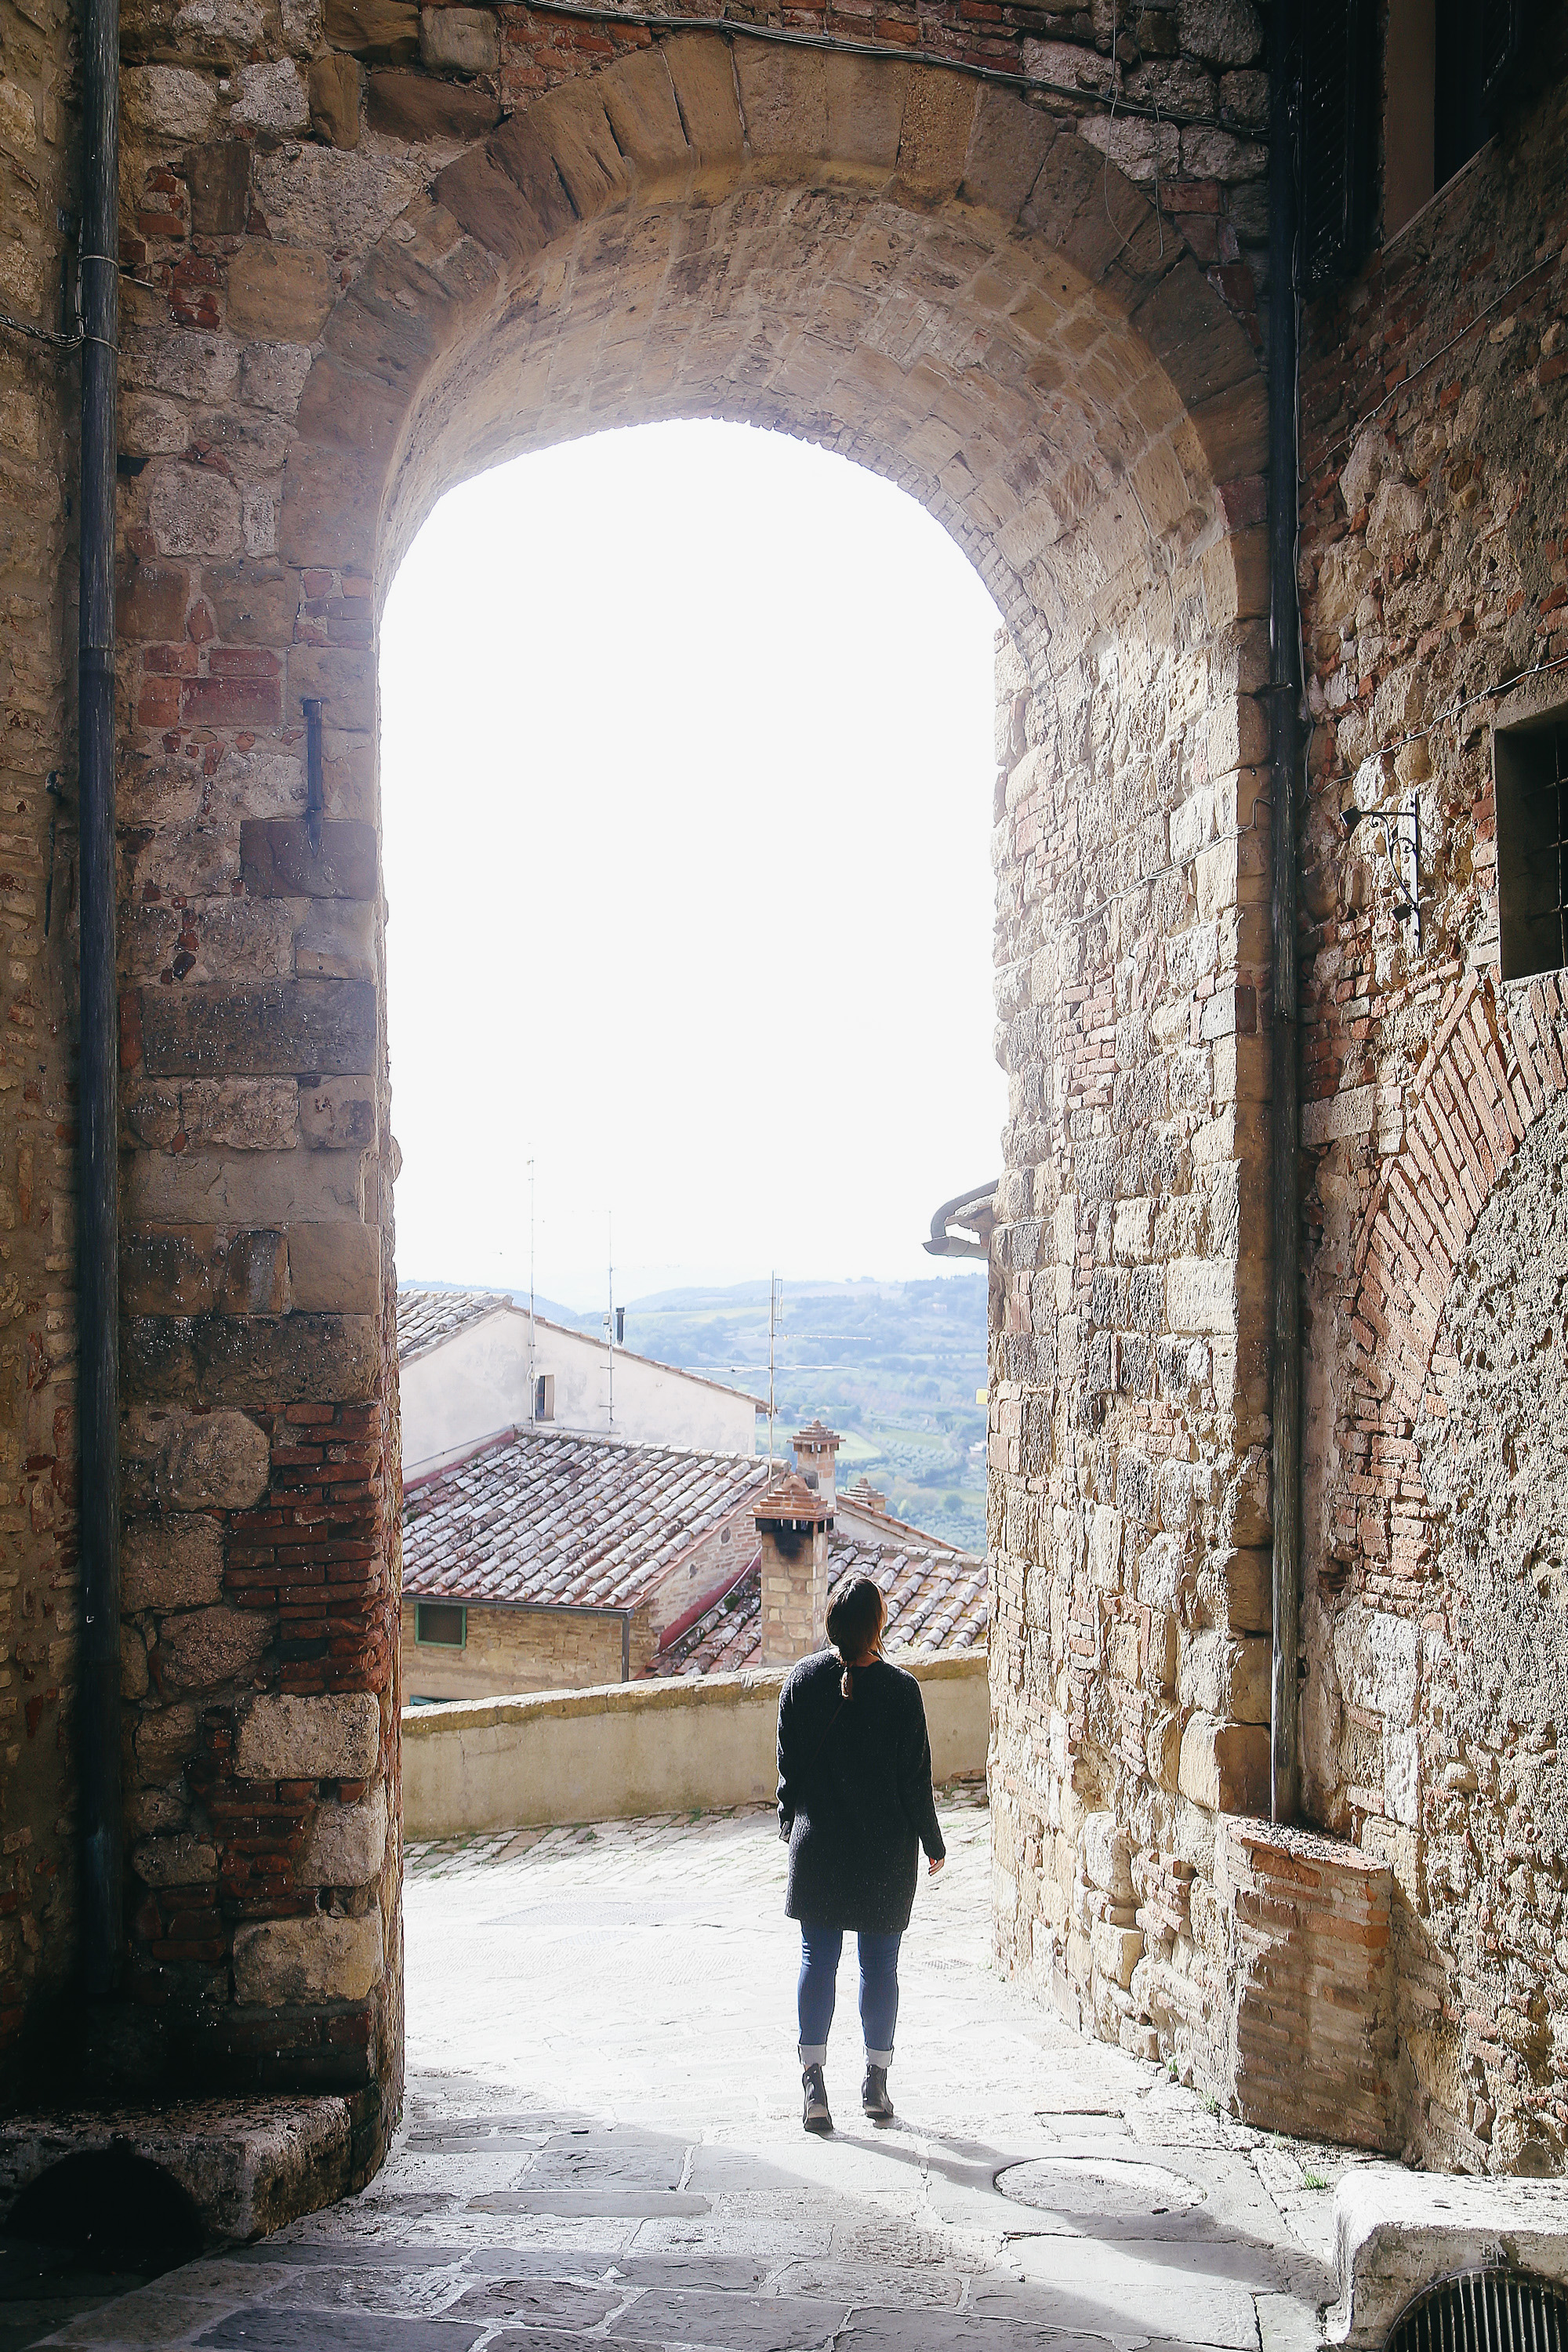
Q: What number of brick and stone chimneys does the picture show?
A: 3